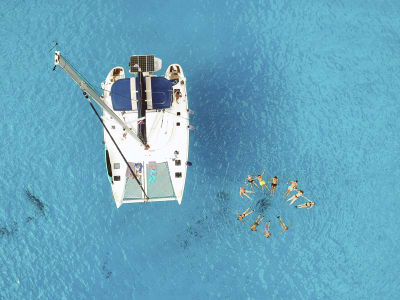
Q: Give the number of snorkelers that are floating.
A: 11